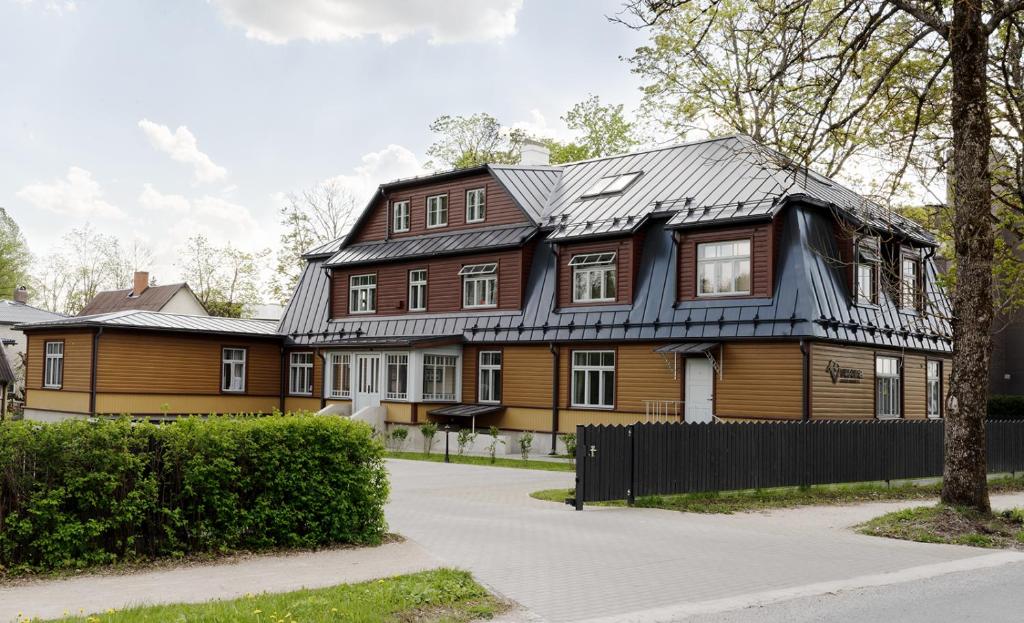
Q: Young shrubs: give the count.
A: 6